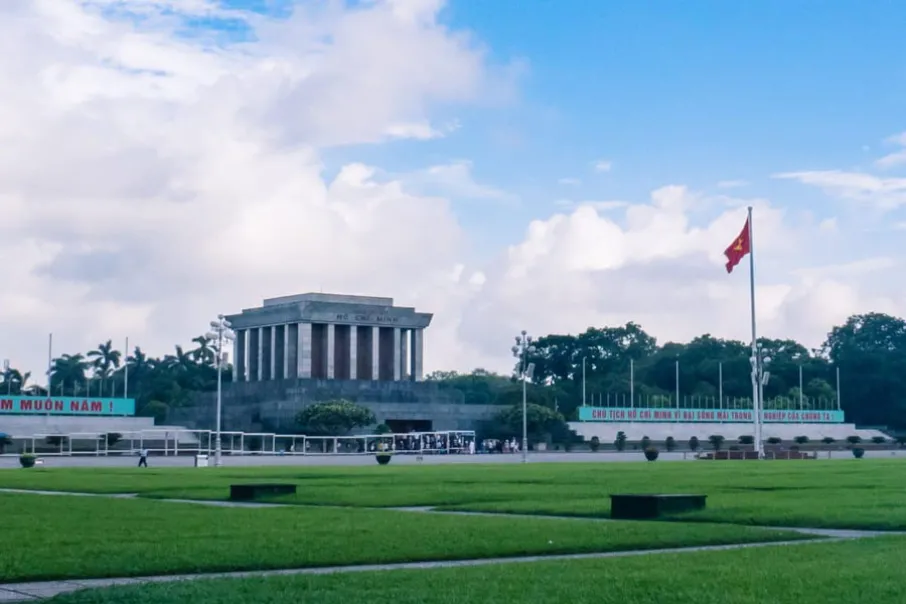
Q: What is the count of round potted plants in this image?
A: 4